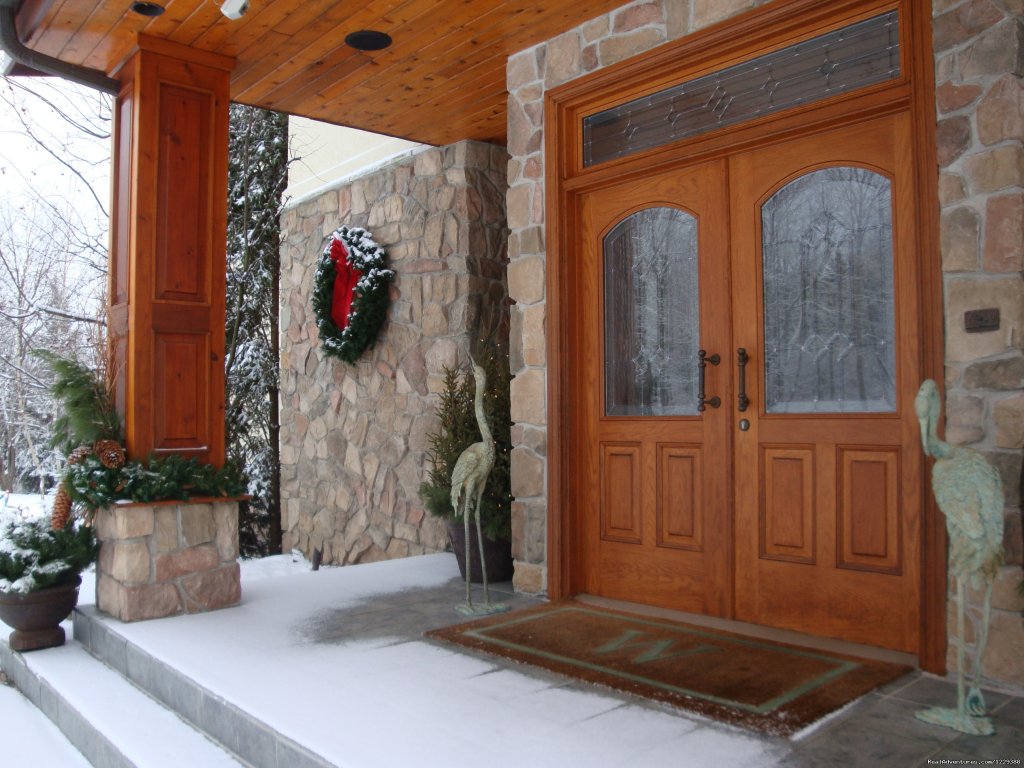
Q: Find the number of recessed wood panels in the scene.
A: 8